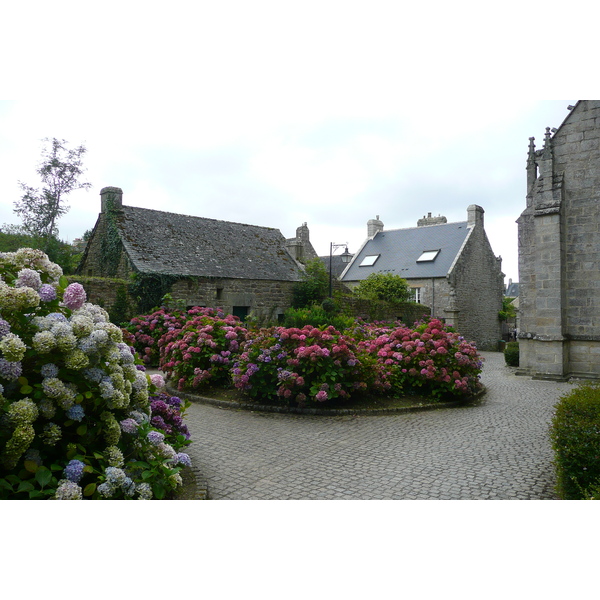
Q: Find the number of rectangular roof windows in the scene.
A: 2